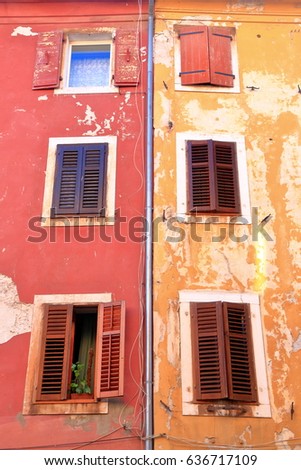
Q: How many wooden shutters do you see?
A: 12